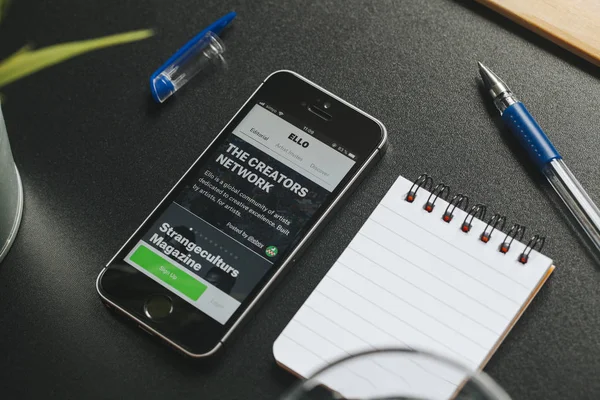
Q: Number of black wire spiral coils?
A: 7